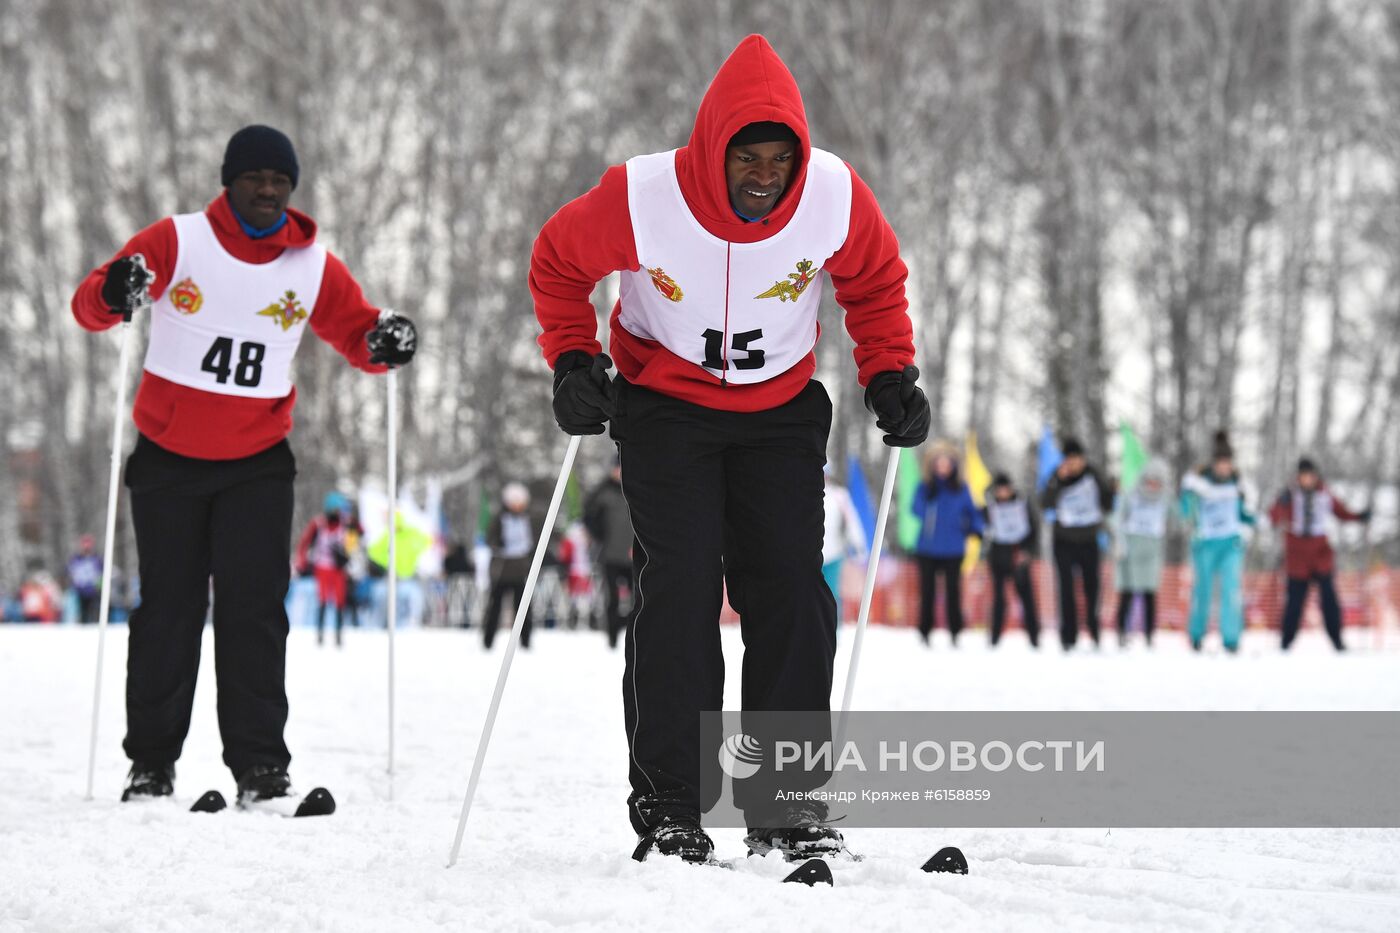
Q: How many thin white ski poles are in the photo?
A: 4